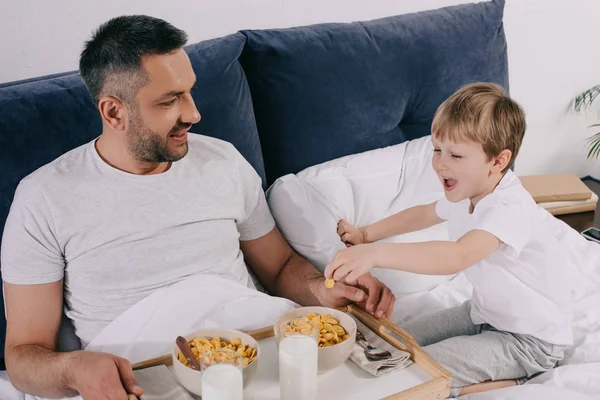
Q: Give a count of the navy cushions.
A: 2